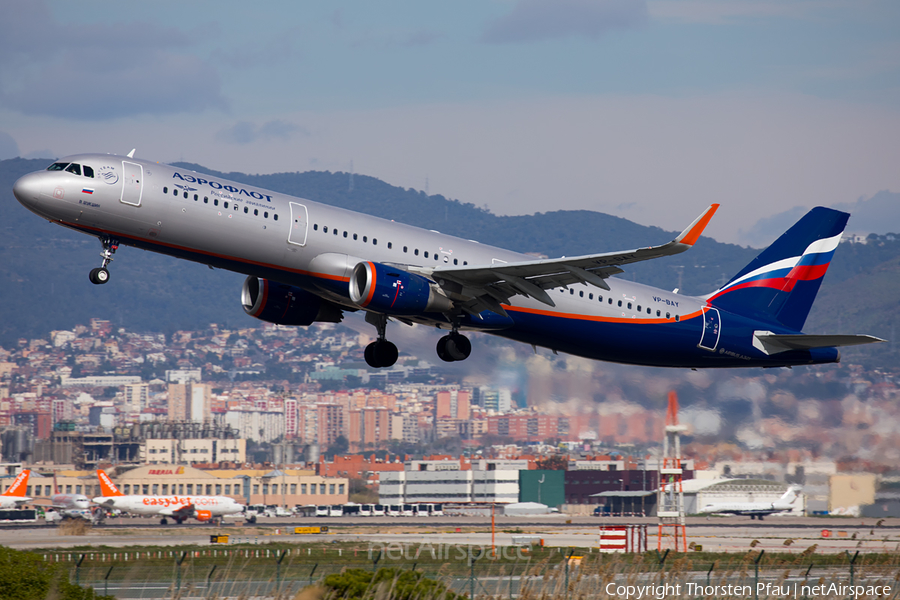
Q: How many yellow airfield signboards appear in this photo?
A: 2